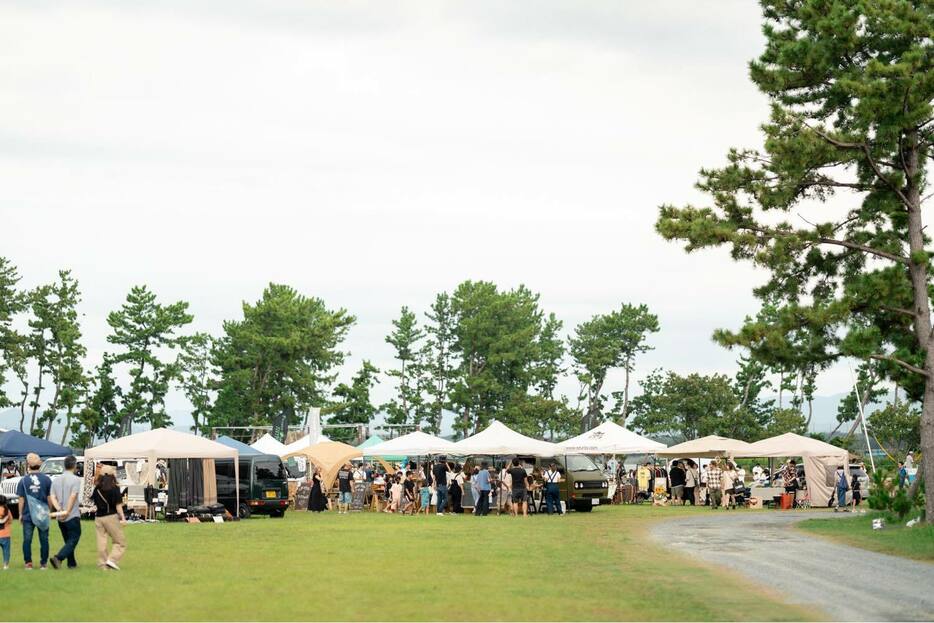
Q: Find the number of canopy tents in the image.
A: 12